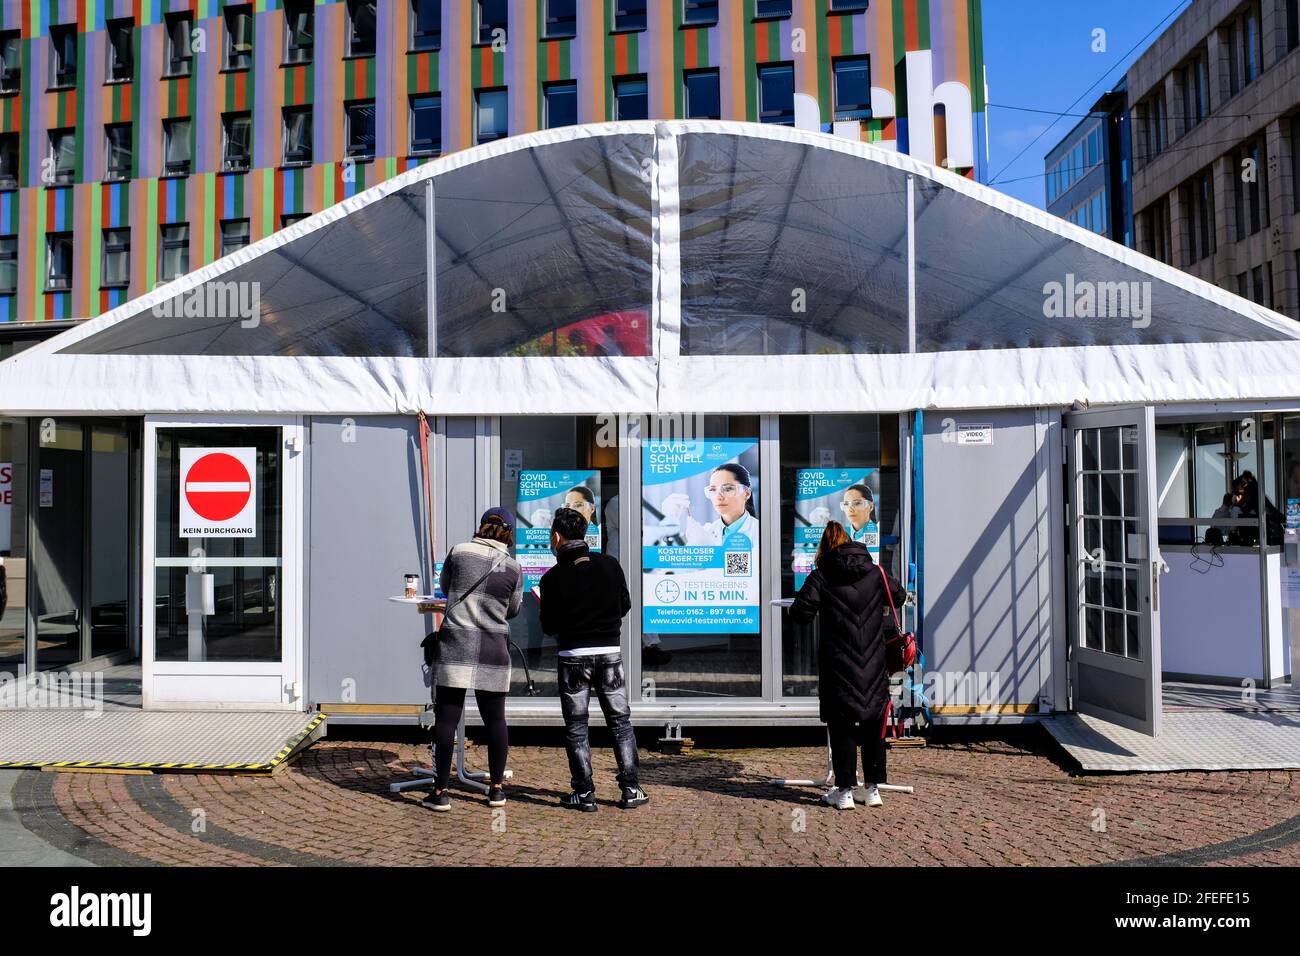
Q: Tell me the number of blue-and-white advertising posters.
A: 3